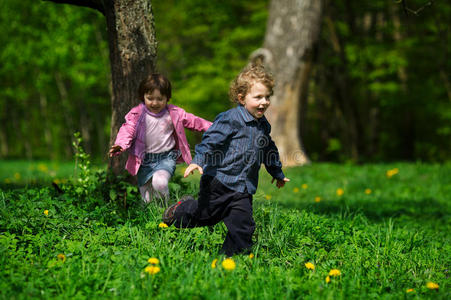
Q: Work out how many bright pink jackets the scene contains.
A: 1